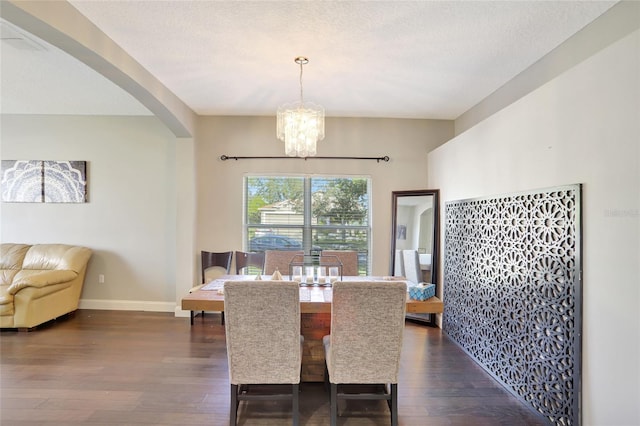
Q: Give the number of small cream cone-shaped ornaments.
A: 2